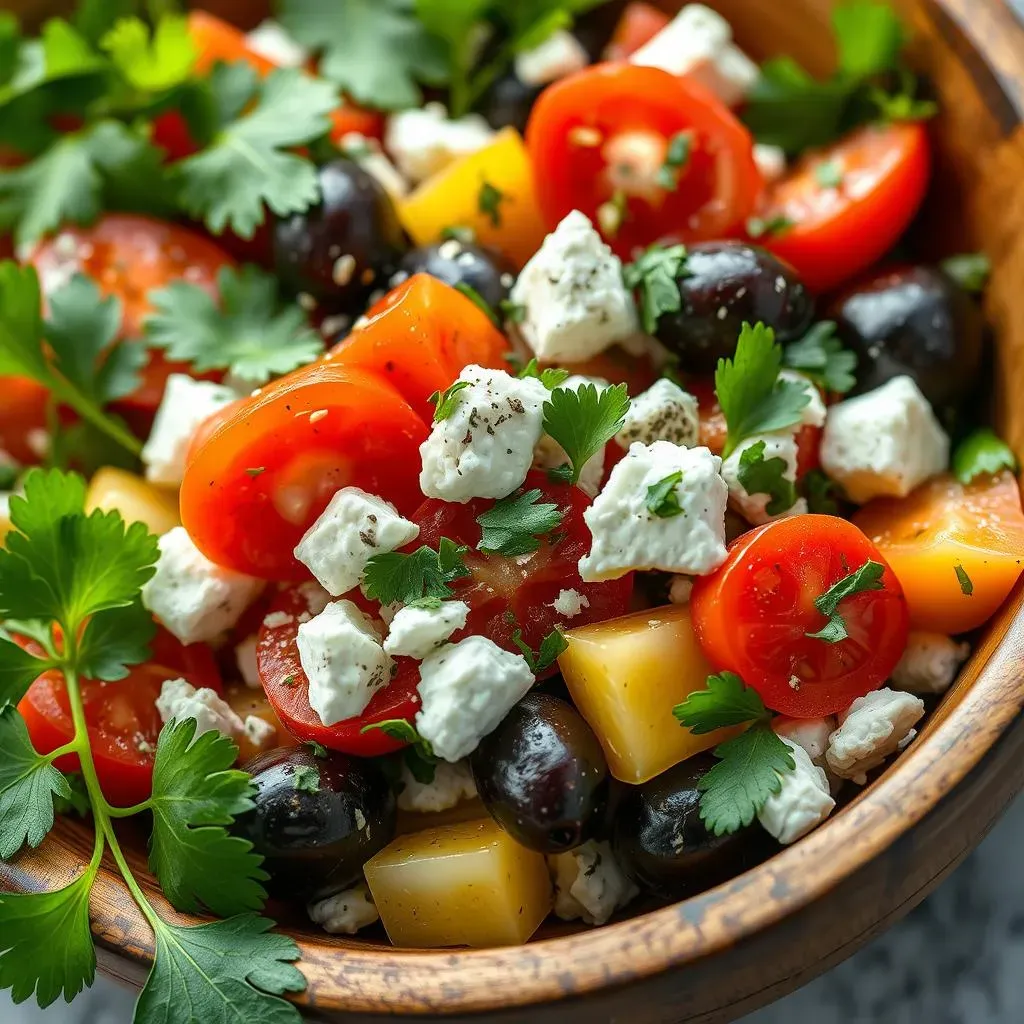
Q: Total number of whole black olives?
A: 7